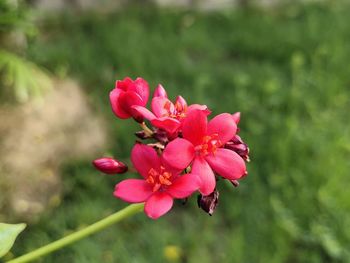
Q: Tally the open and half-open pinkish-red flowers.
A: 4